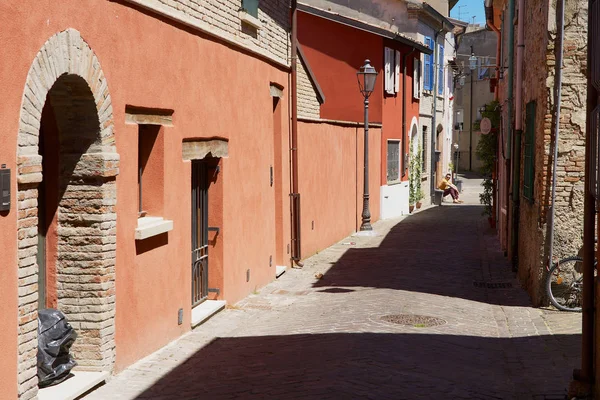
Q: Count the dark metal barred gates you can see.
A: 1